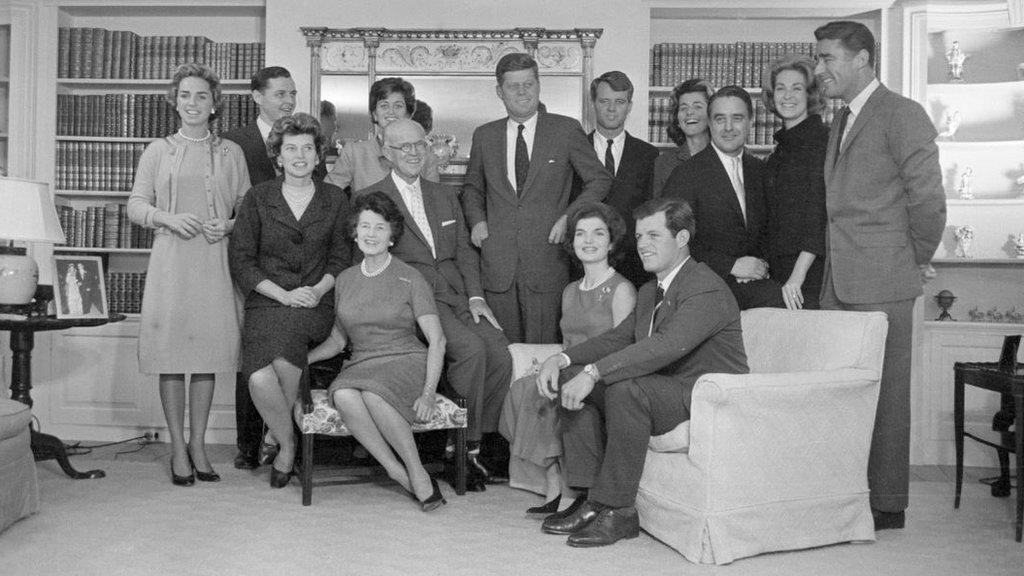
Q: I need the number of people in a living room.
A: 14